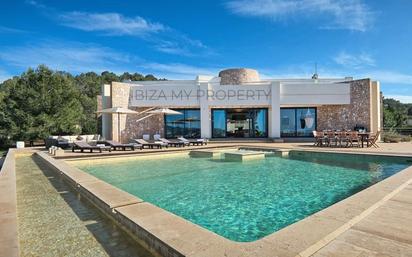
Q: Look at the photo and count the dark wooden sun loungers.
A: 5